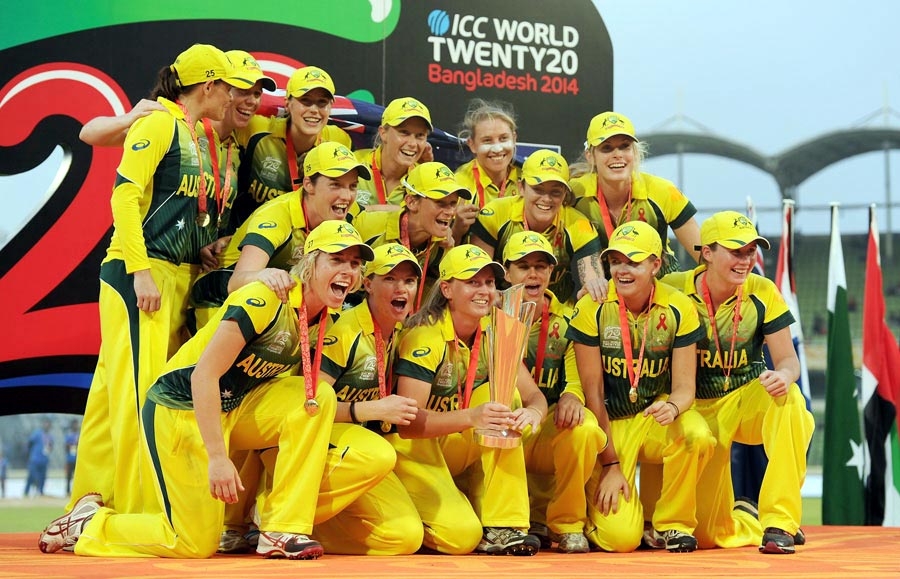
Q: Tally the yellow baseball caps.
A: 14